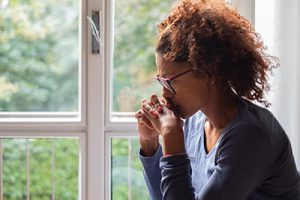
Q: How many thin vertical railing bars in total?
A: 4